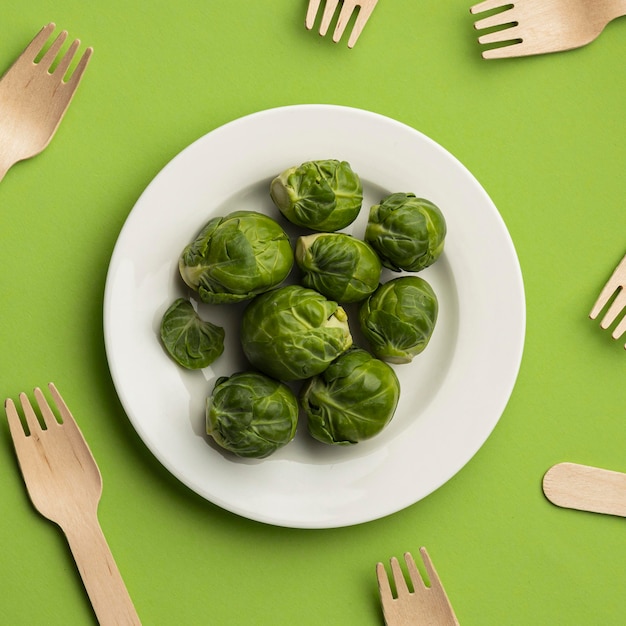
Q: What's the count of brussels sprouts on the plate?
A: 8